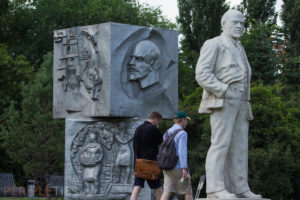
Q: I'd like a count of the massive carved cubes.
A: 2